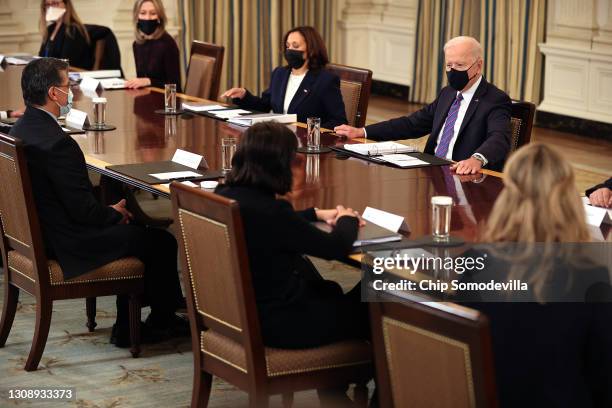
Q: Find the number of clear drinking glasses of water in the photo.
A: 5